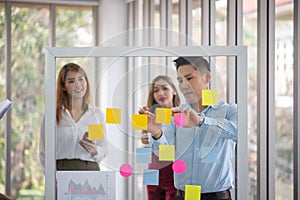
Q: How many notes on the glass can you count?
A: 13